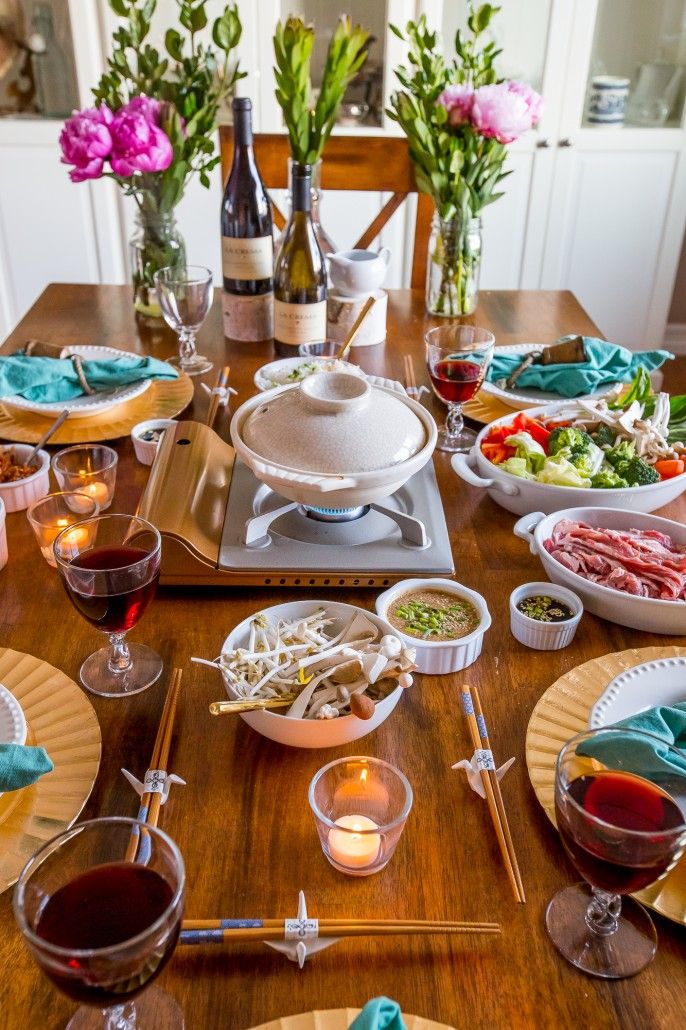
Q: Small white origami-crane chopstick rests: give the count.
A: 5